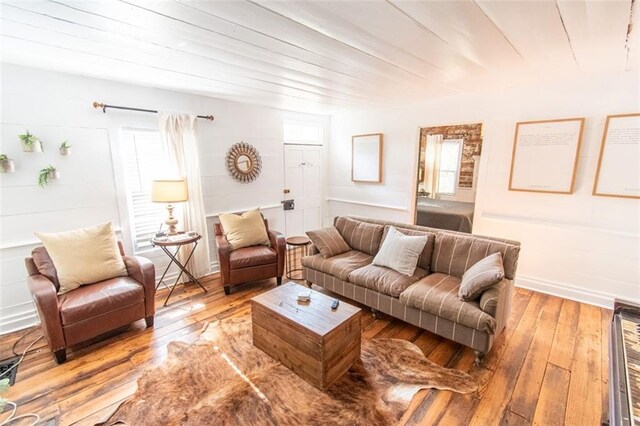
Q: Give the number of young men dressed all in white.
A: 0